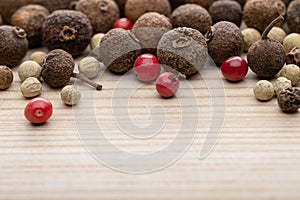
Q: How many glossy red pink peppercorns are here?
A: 5